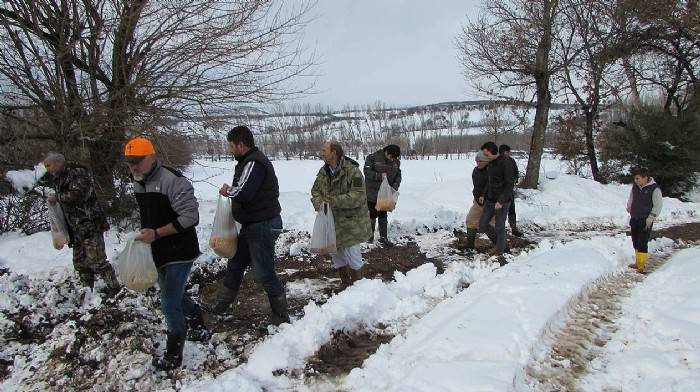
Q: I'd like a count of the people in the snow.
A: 9